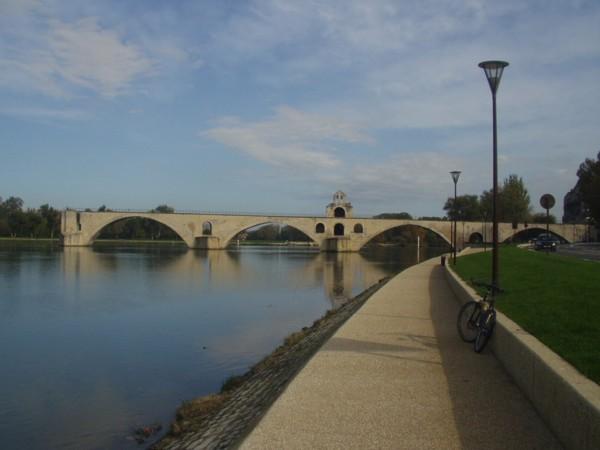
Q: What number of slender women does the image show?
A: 0